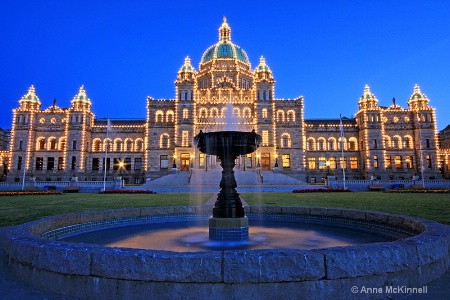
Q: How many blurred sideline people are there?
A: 0